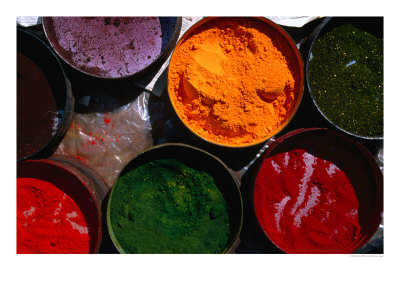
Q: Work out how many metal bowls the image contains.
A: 7